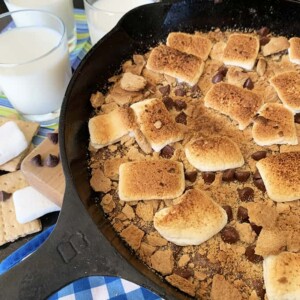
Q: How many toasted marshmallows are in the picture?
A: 14